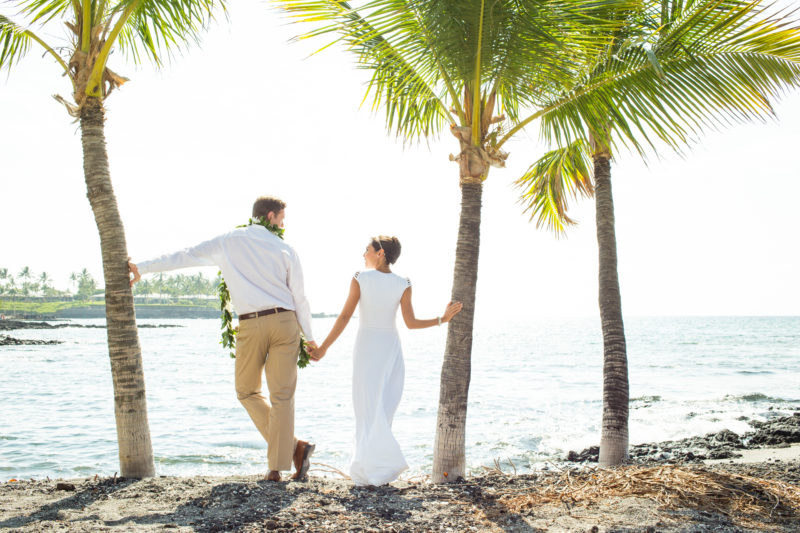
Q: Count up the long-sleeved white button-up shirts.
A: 1